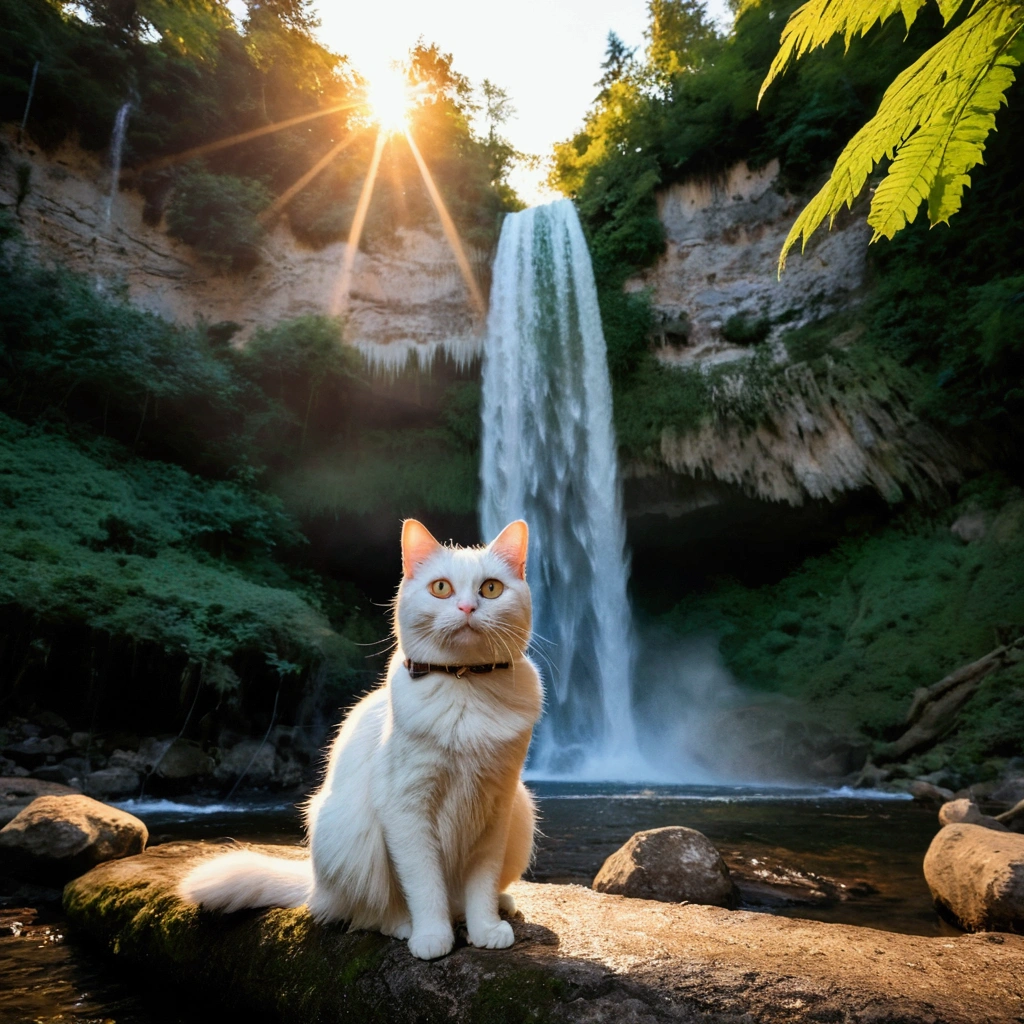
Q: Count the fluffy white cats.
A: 1